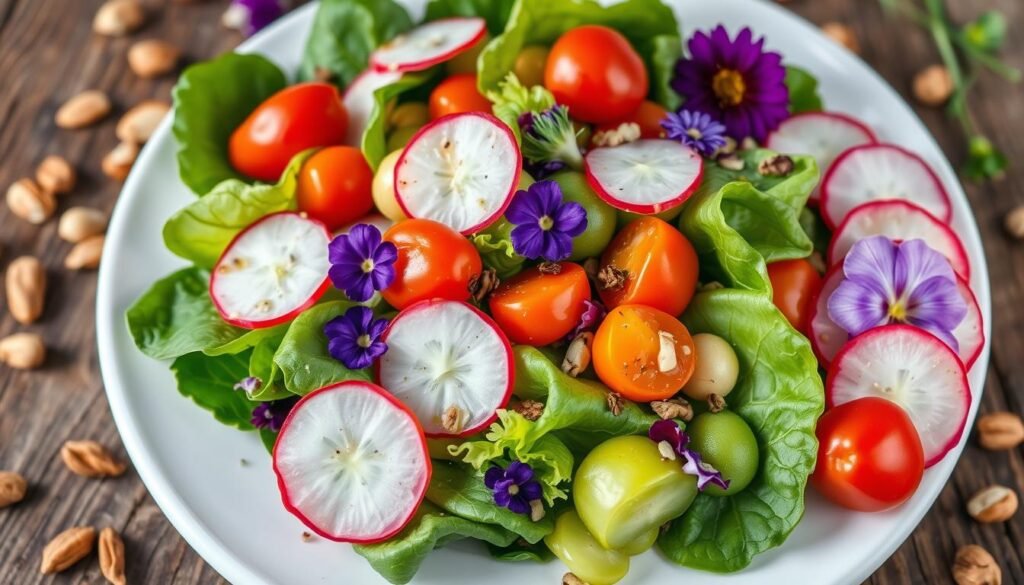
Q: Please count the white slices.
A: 12